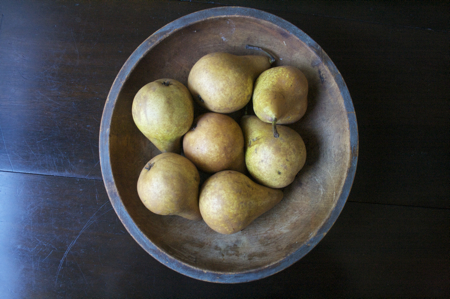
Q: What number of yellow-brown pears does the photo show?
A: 7